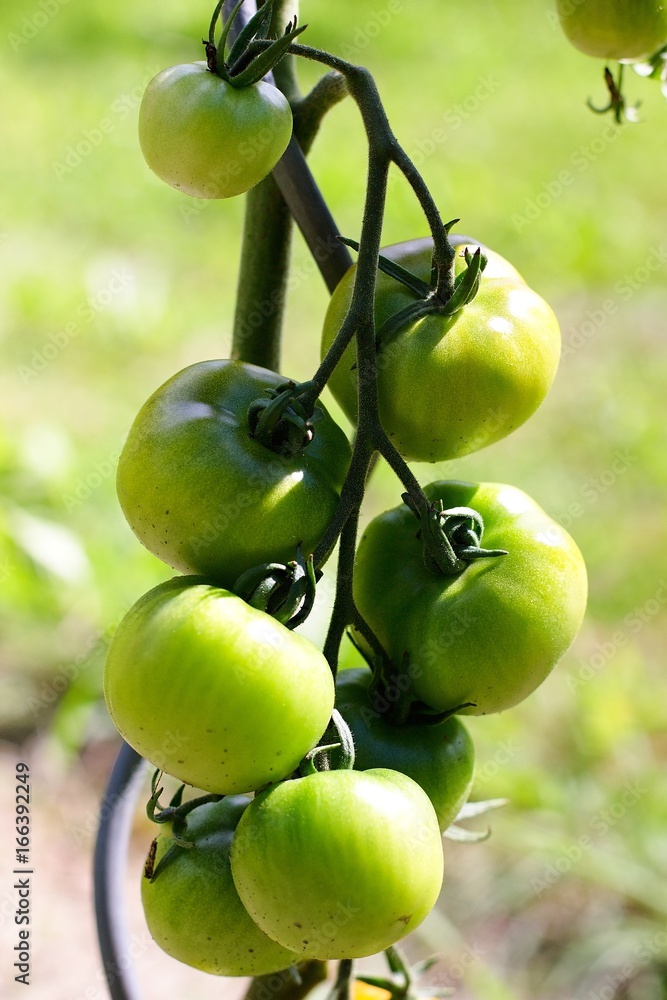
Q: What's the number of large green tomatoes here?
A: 7